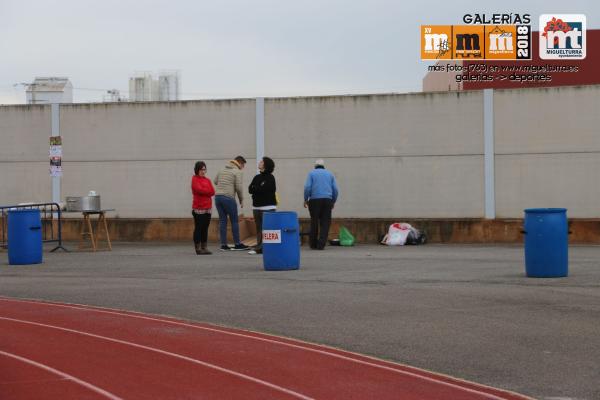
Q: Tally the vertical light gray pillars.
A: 3